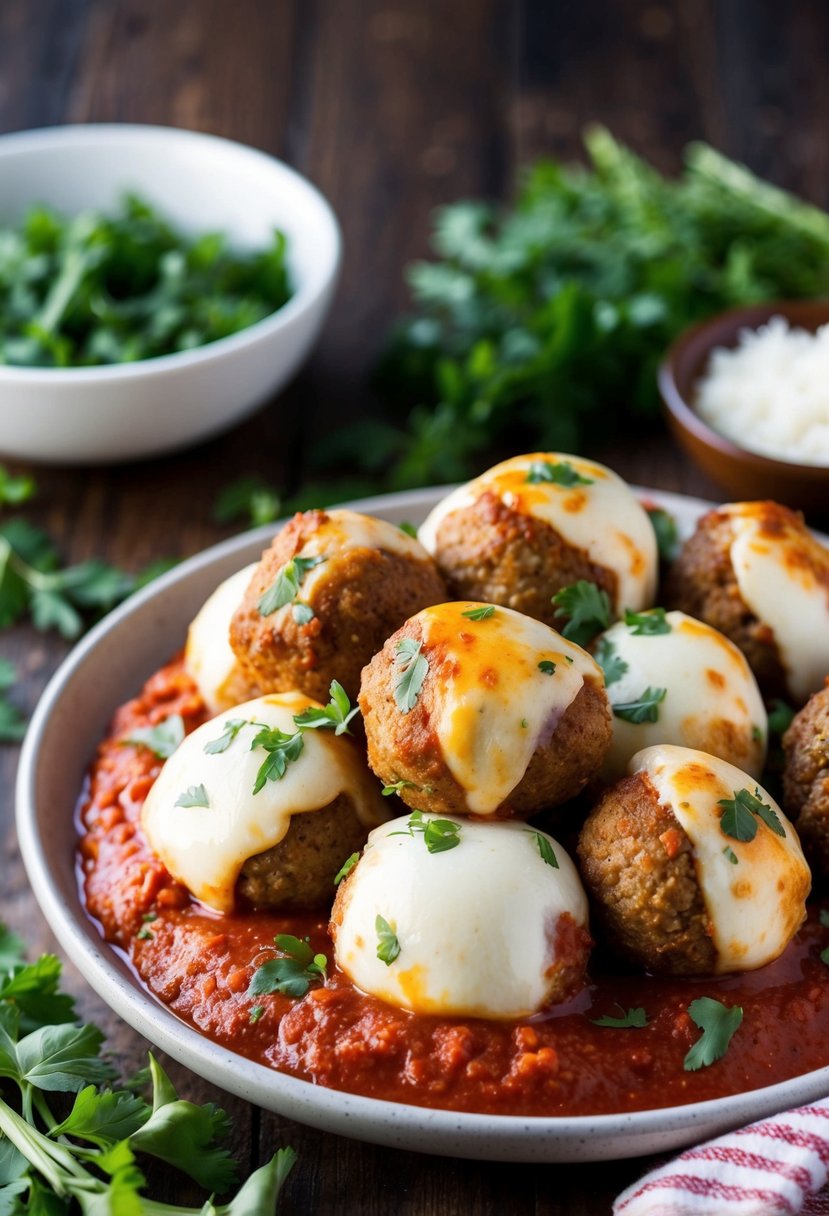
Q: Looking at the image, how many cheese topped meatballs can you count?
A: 9